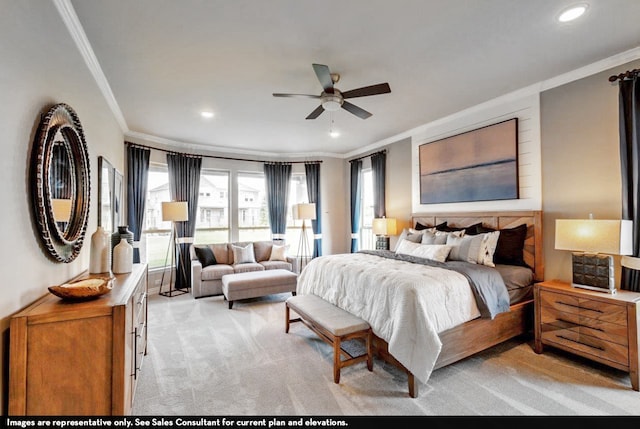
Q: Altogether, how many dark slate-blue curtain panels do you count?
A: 7